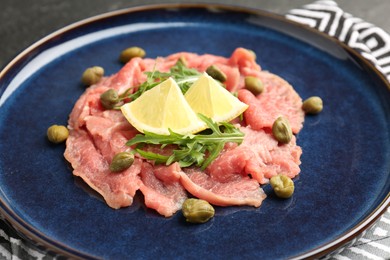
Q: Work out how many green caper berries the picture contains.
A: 11